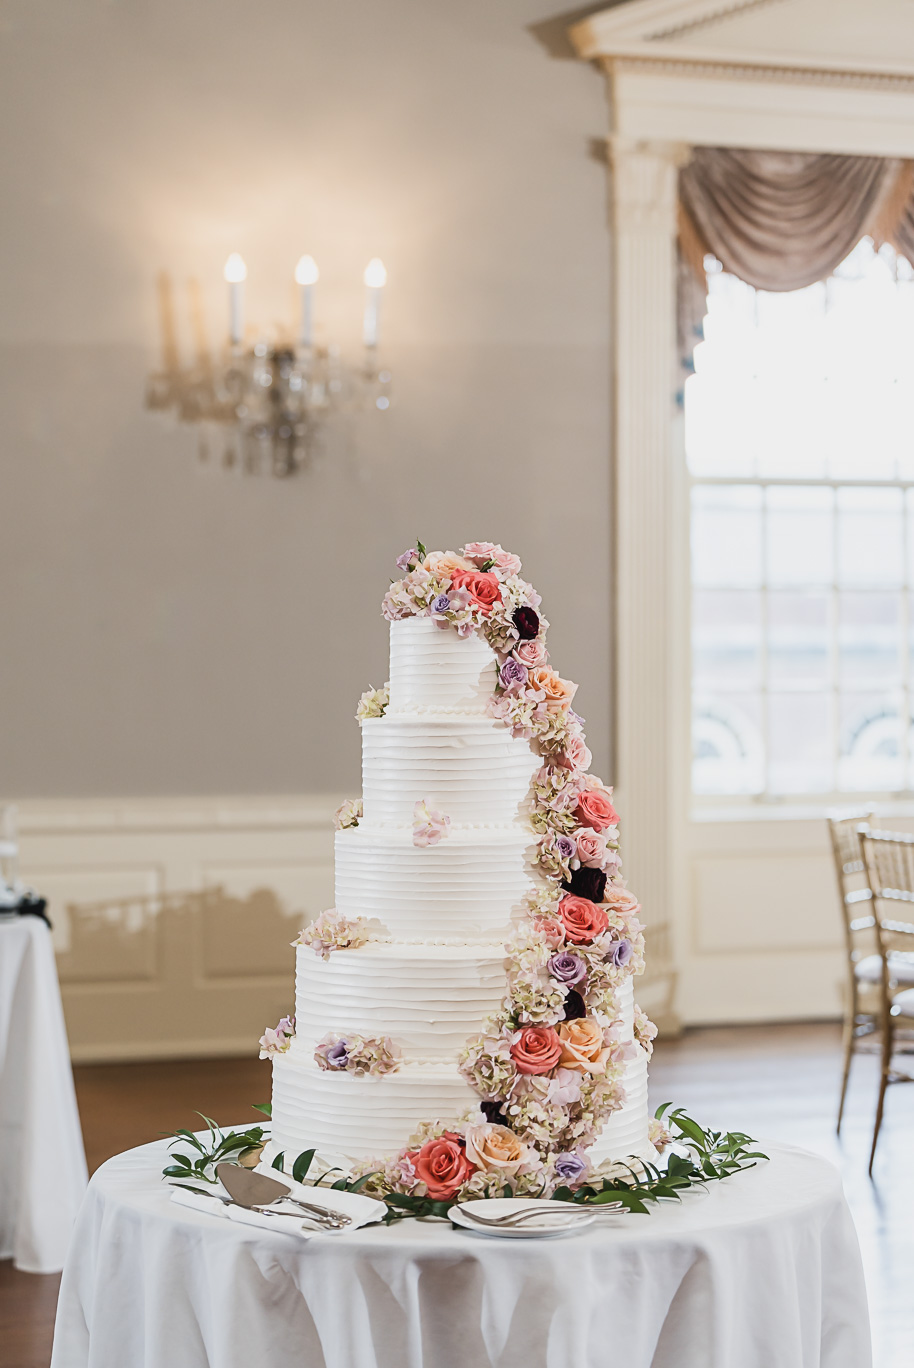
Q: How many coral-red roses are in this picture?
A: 5